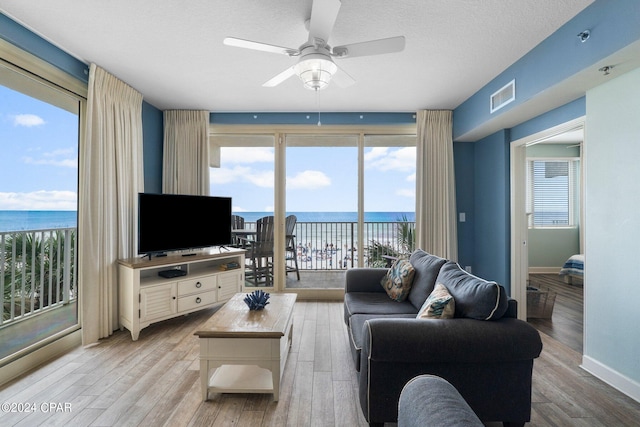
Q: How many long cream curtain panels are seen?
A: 3